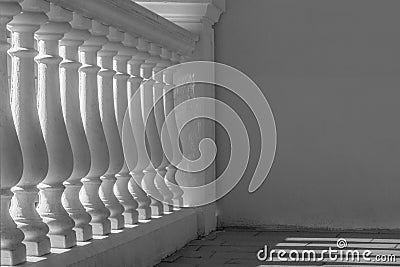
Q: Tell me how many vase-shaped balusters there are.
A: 11